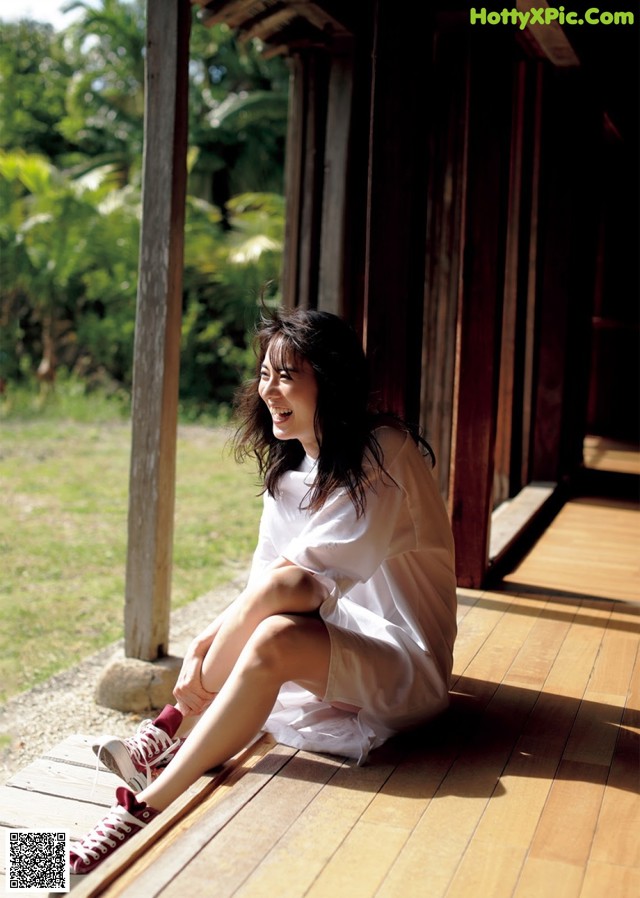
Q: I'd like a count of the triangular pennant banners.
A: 0